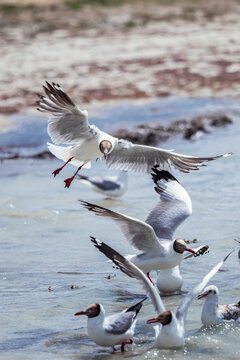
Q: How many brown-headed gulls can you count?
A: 4